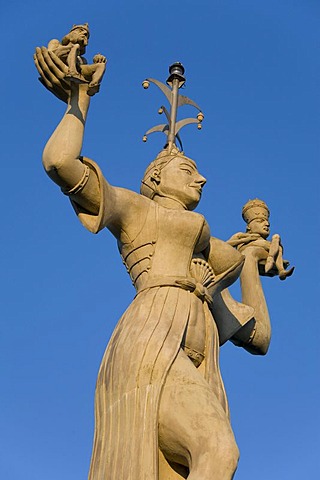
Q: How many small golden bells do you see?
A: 5